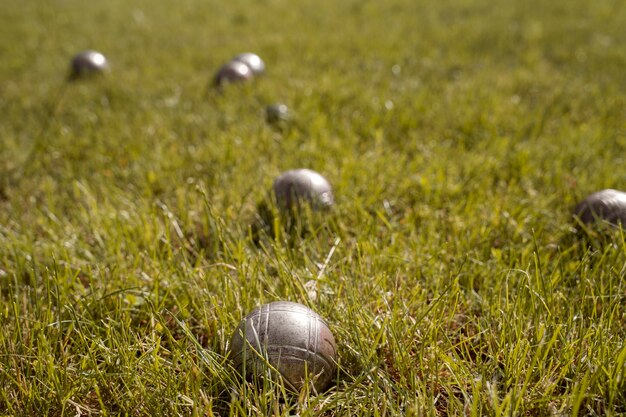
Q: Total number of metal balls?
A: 7